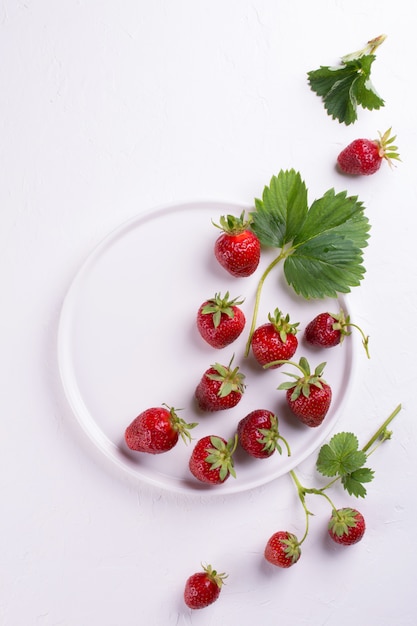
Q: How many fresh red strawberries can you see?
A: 13